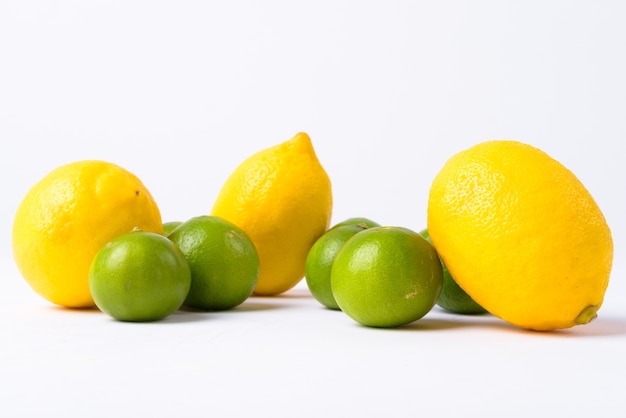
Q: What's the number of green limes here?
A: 7